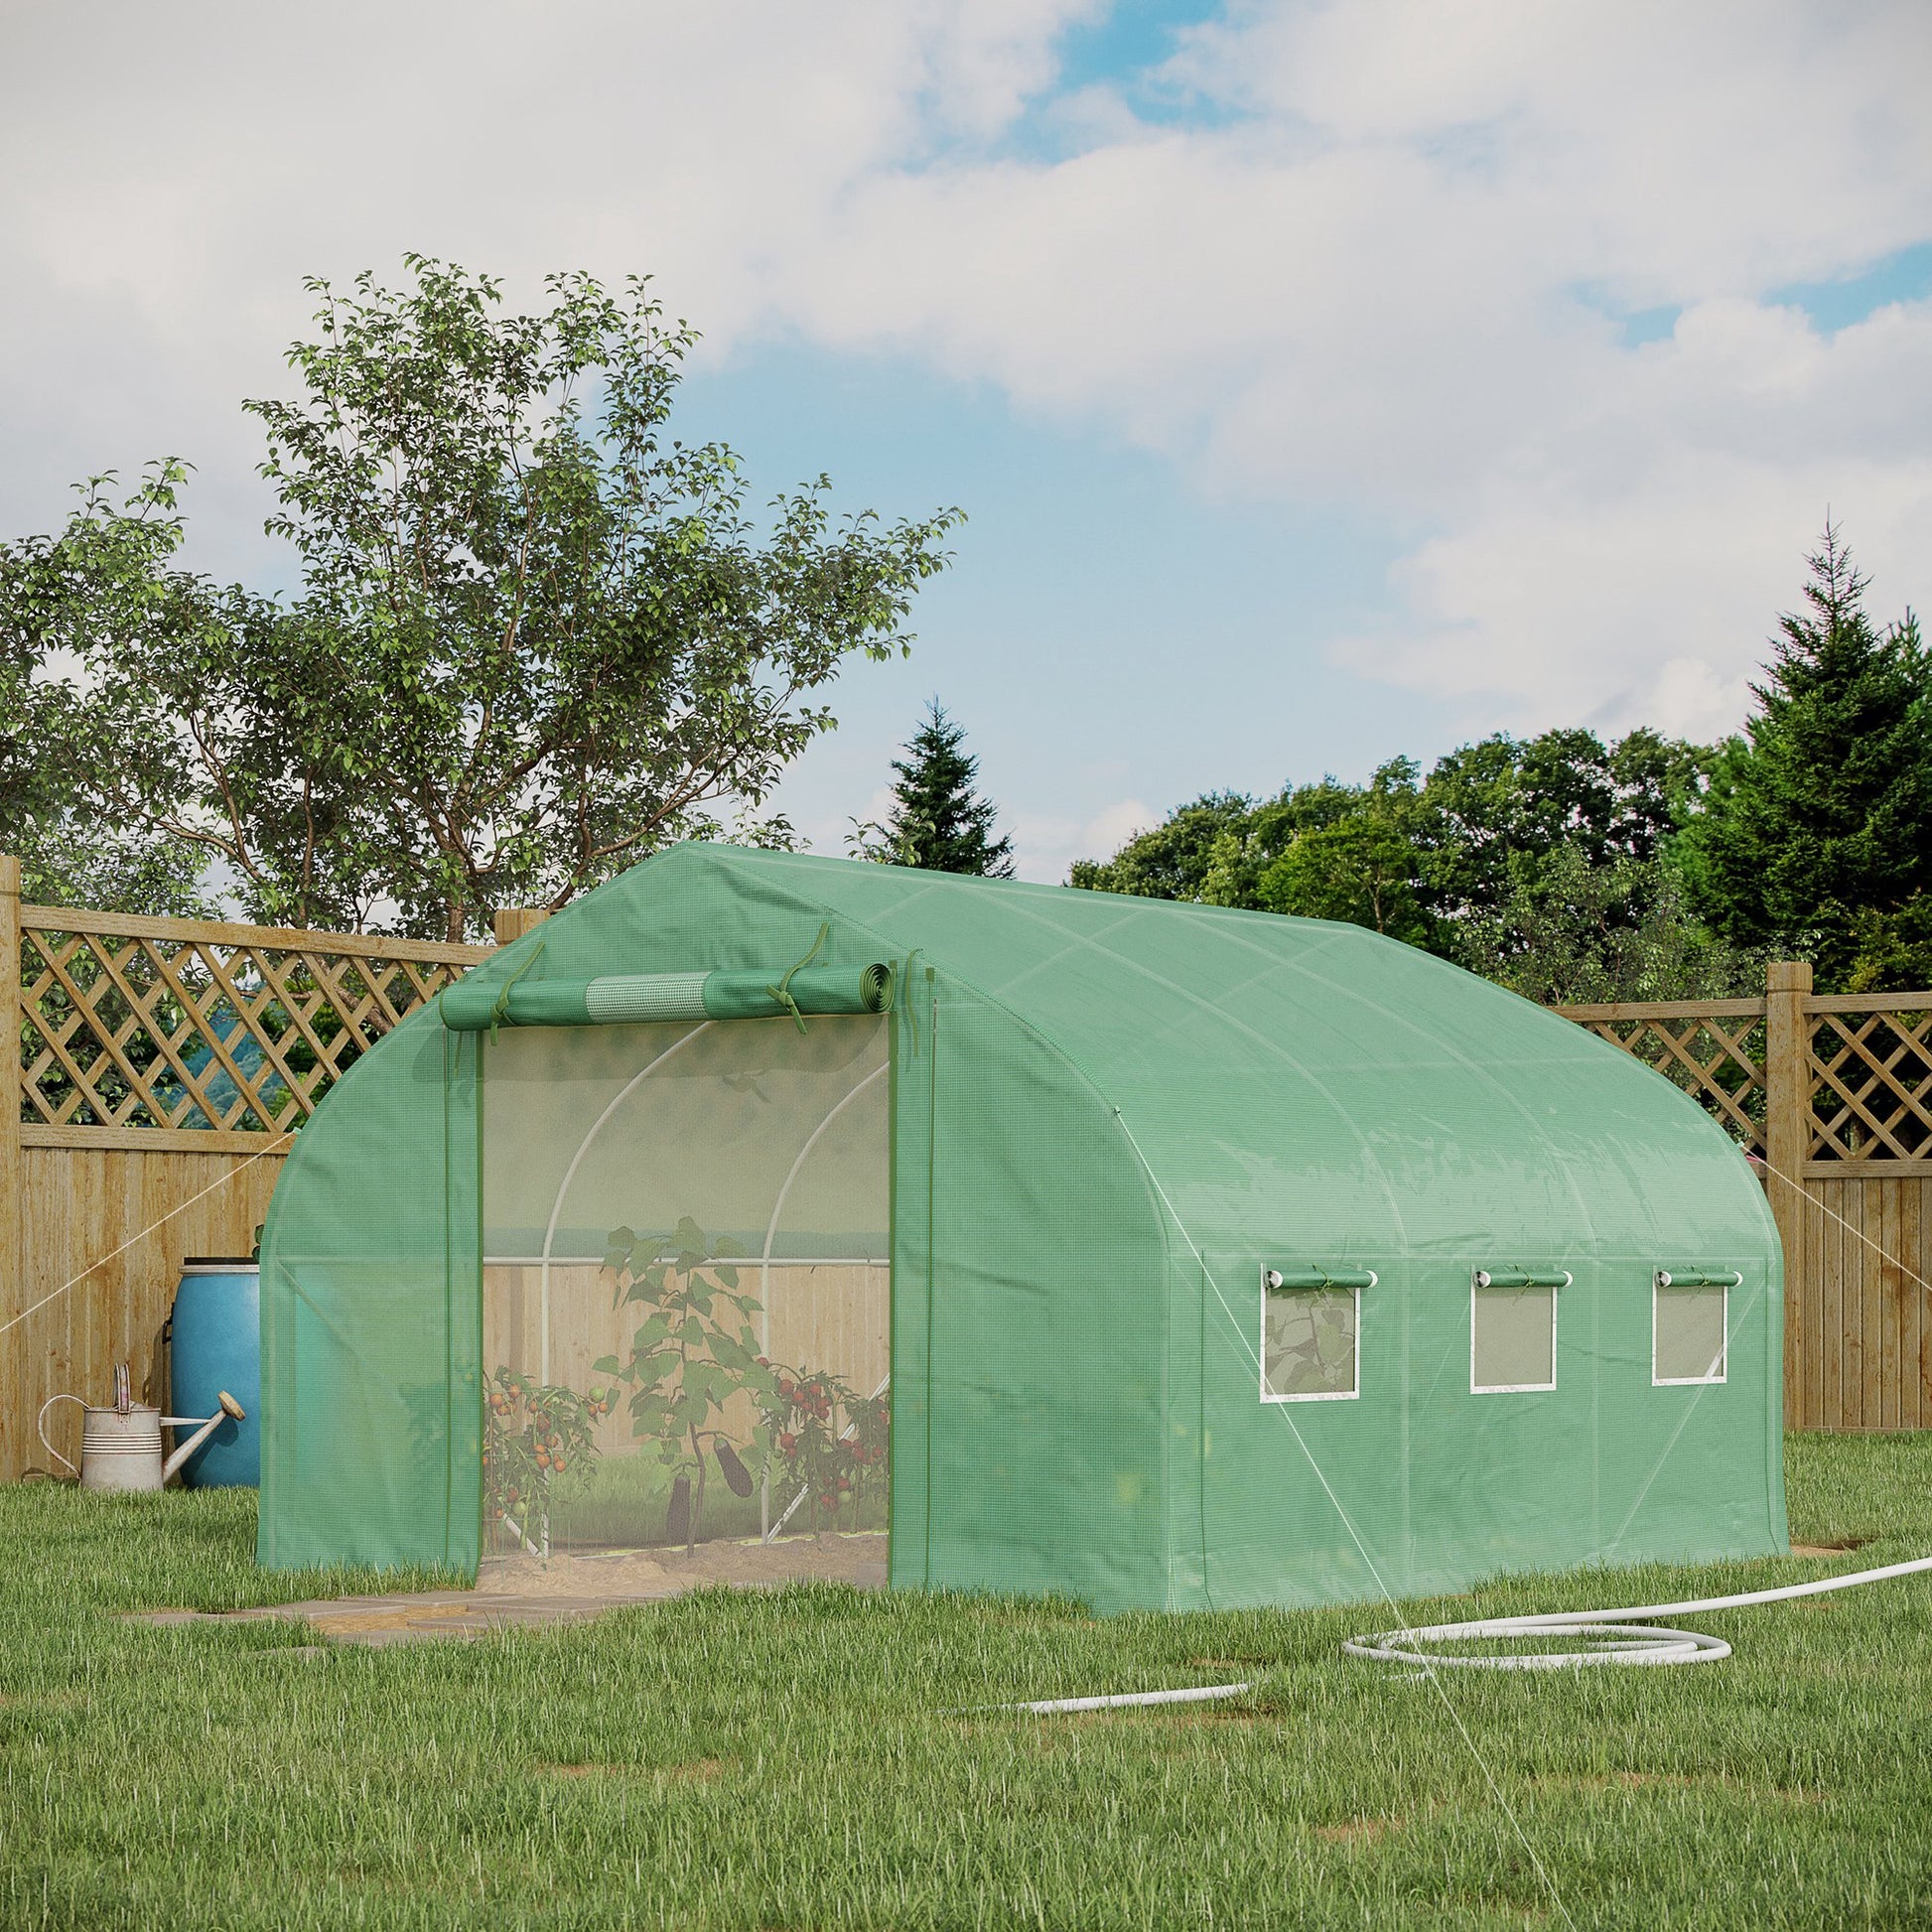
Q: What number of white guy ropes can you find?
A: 3